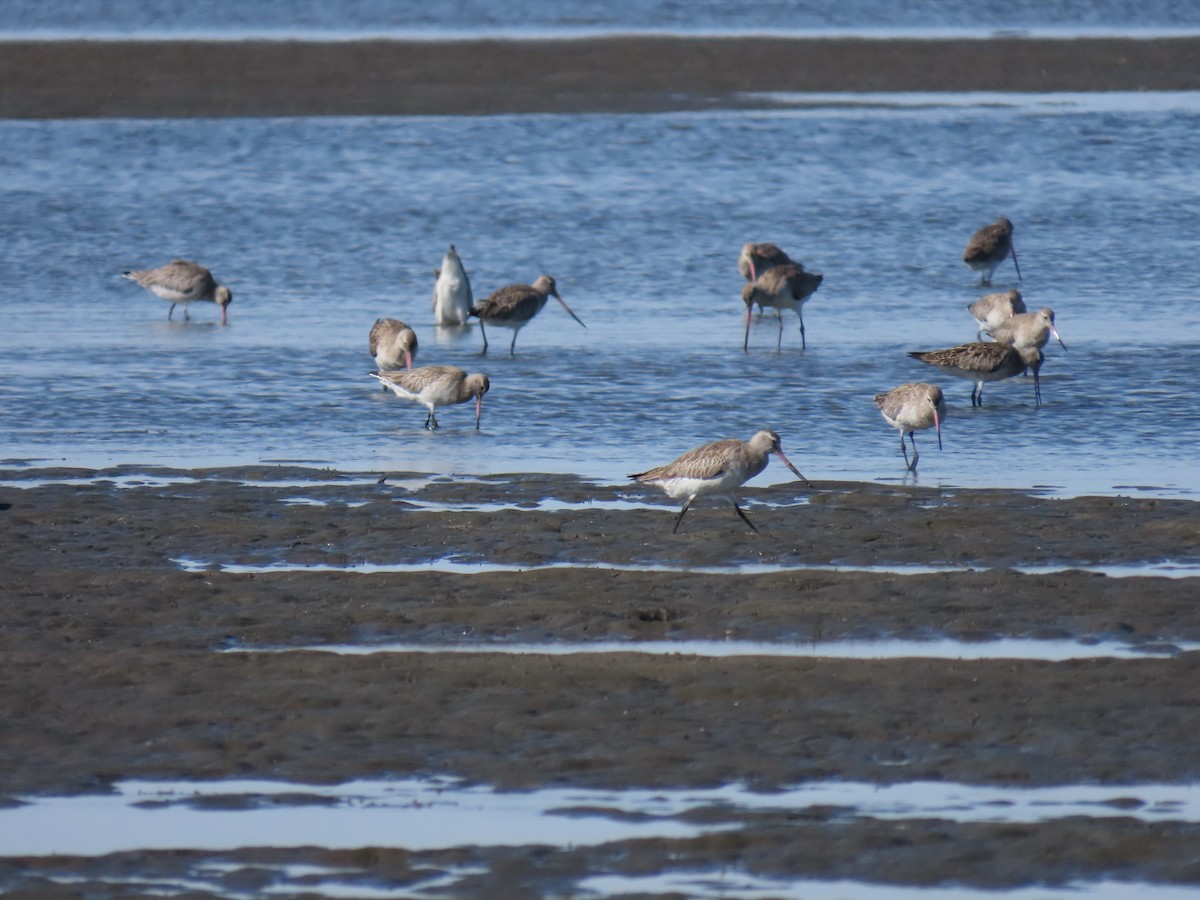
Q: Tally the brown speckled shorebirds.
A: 12